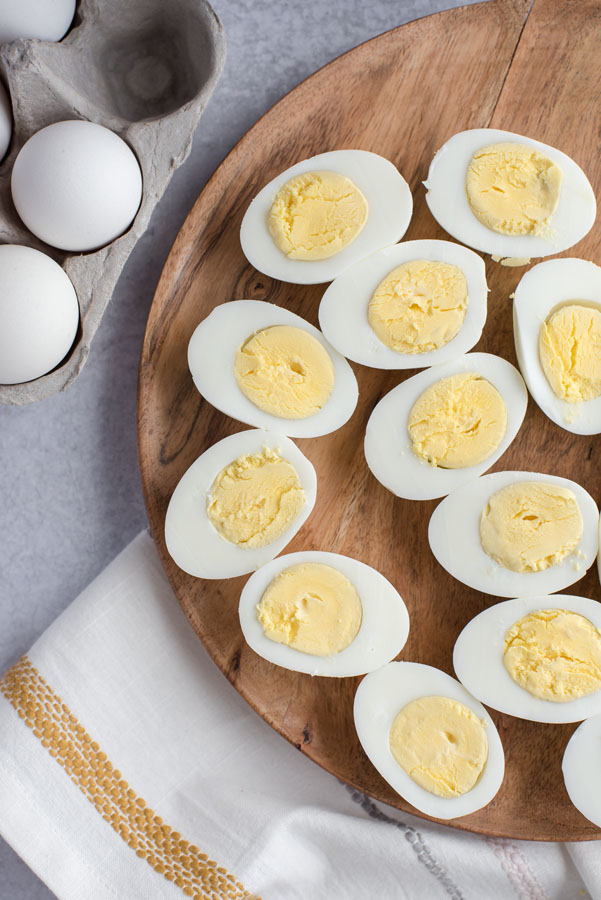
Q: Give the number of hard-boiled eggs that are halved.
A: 12